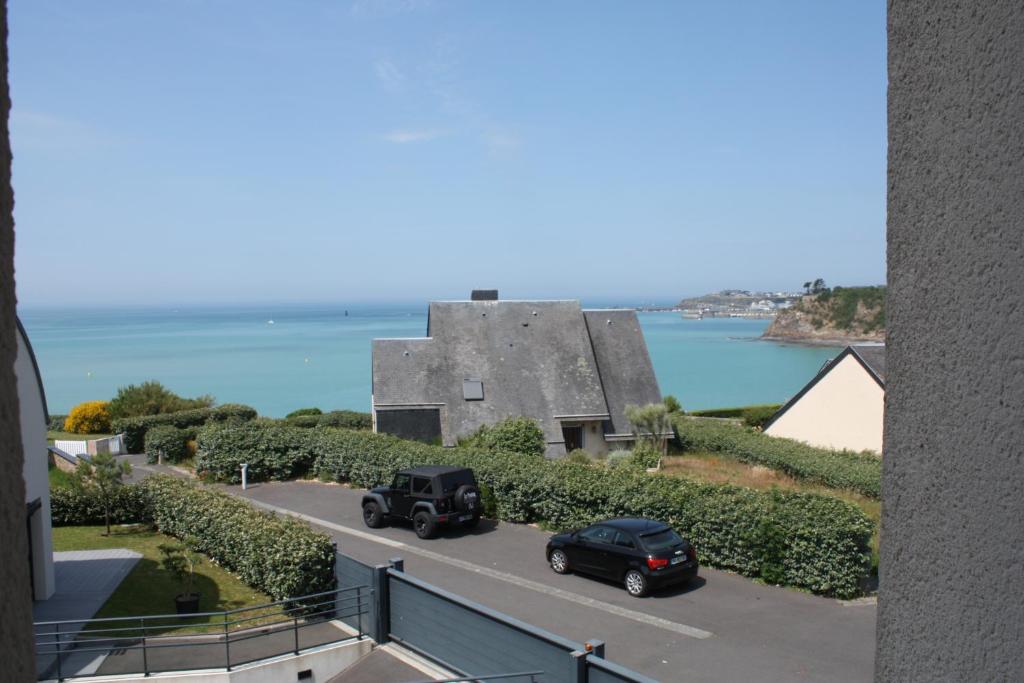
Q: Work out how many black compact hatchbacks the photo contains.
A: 1